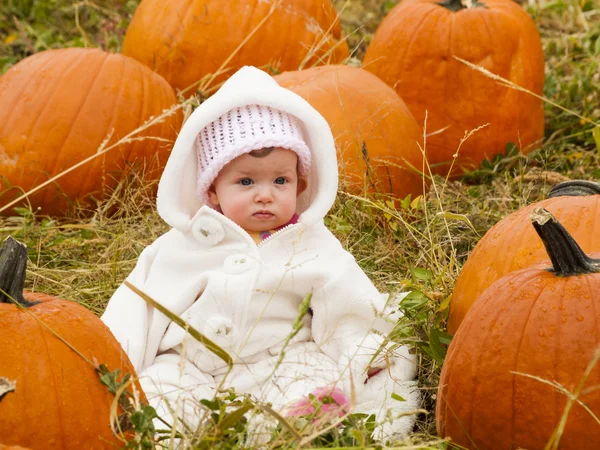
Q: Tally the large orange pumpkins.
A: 7